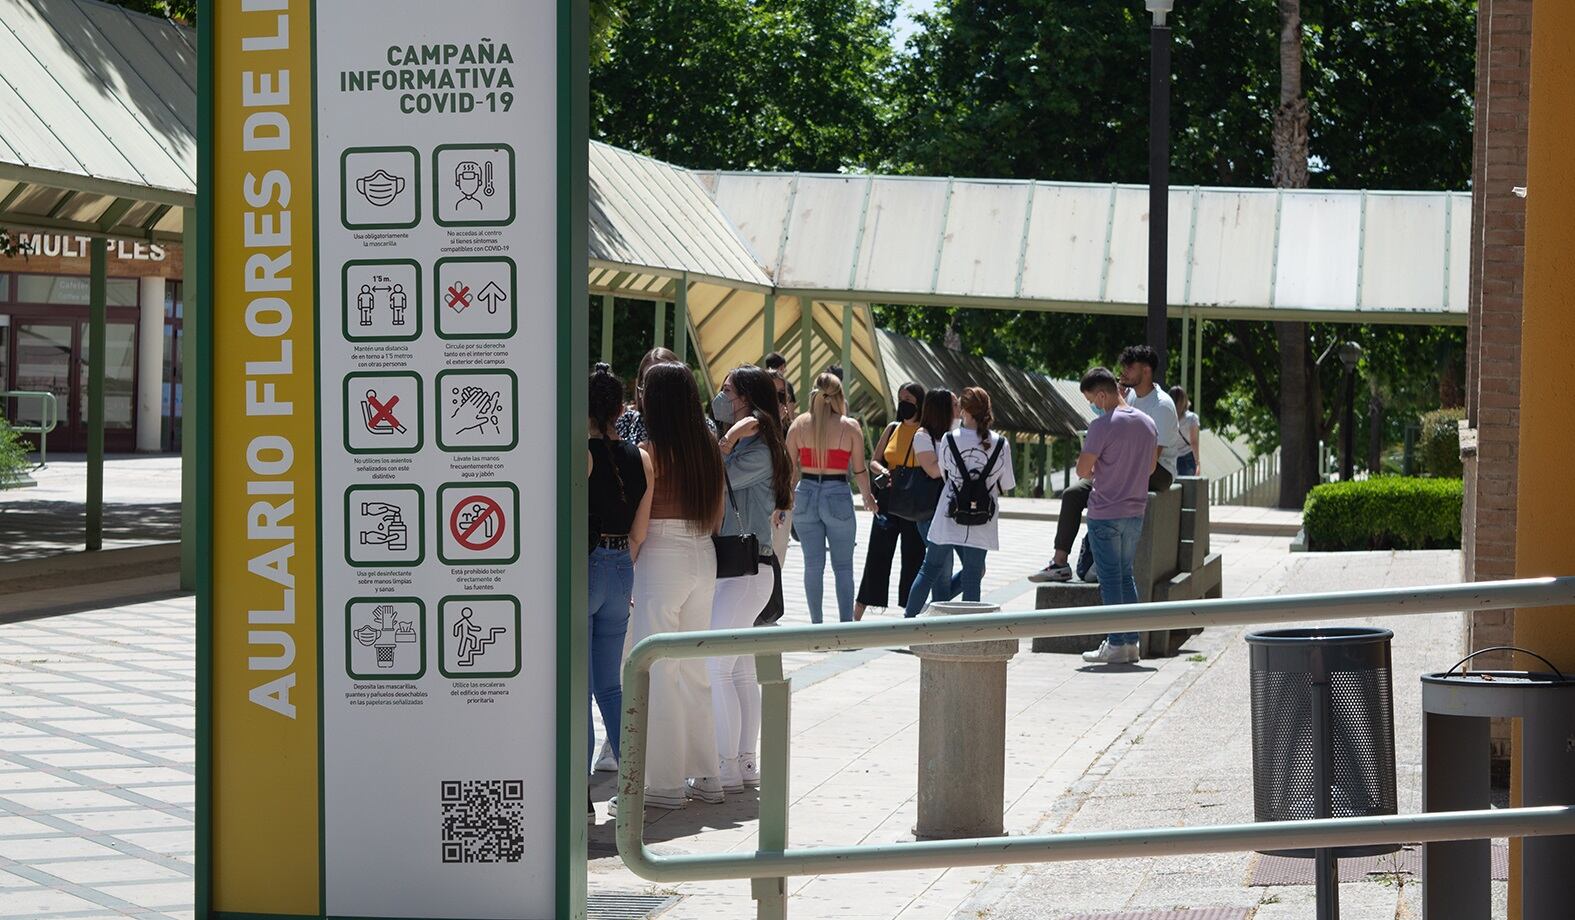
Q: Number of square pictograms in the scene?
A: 10